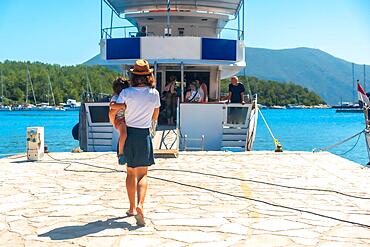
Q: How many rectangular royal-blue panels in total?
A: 2